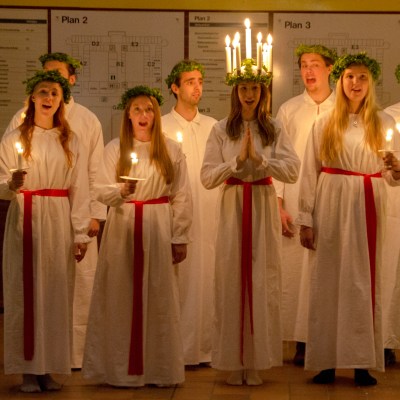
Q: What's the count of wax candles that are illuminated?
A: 12